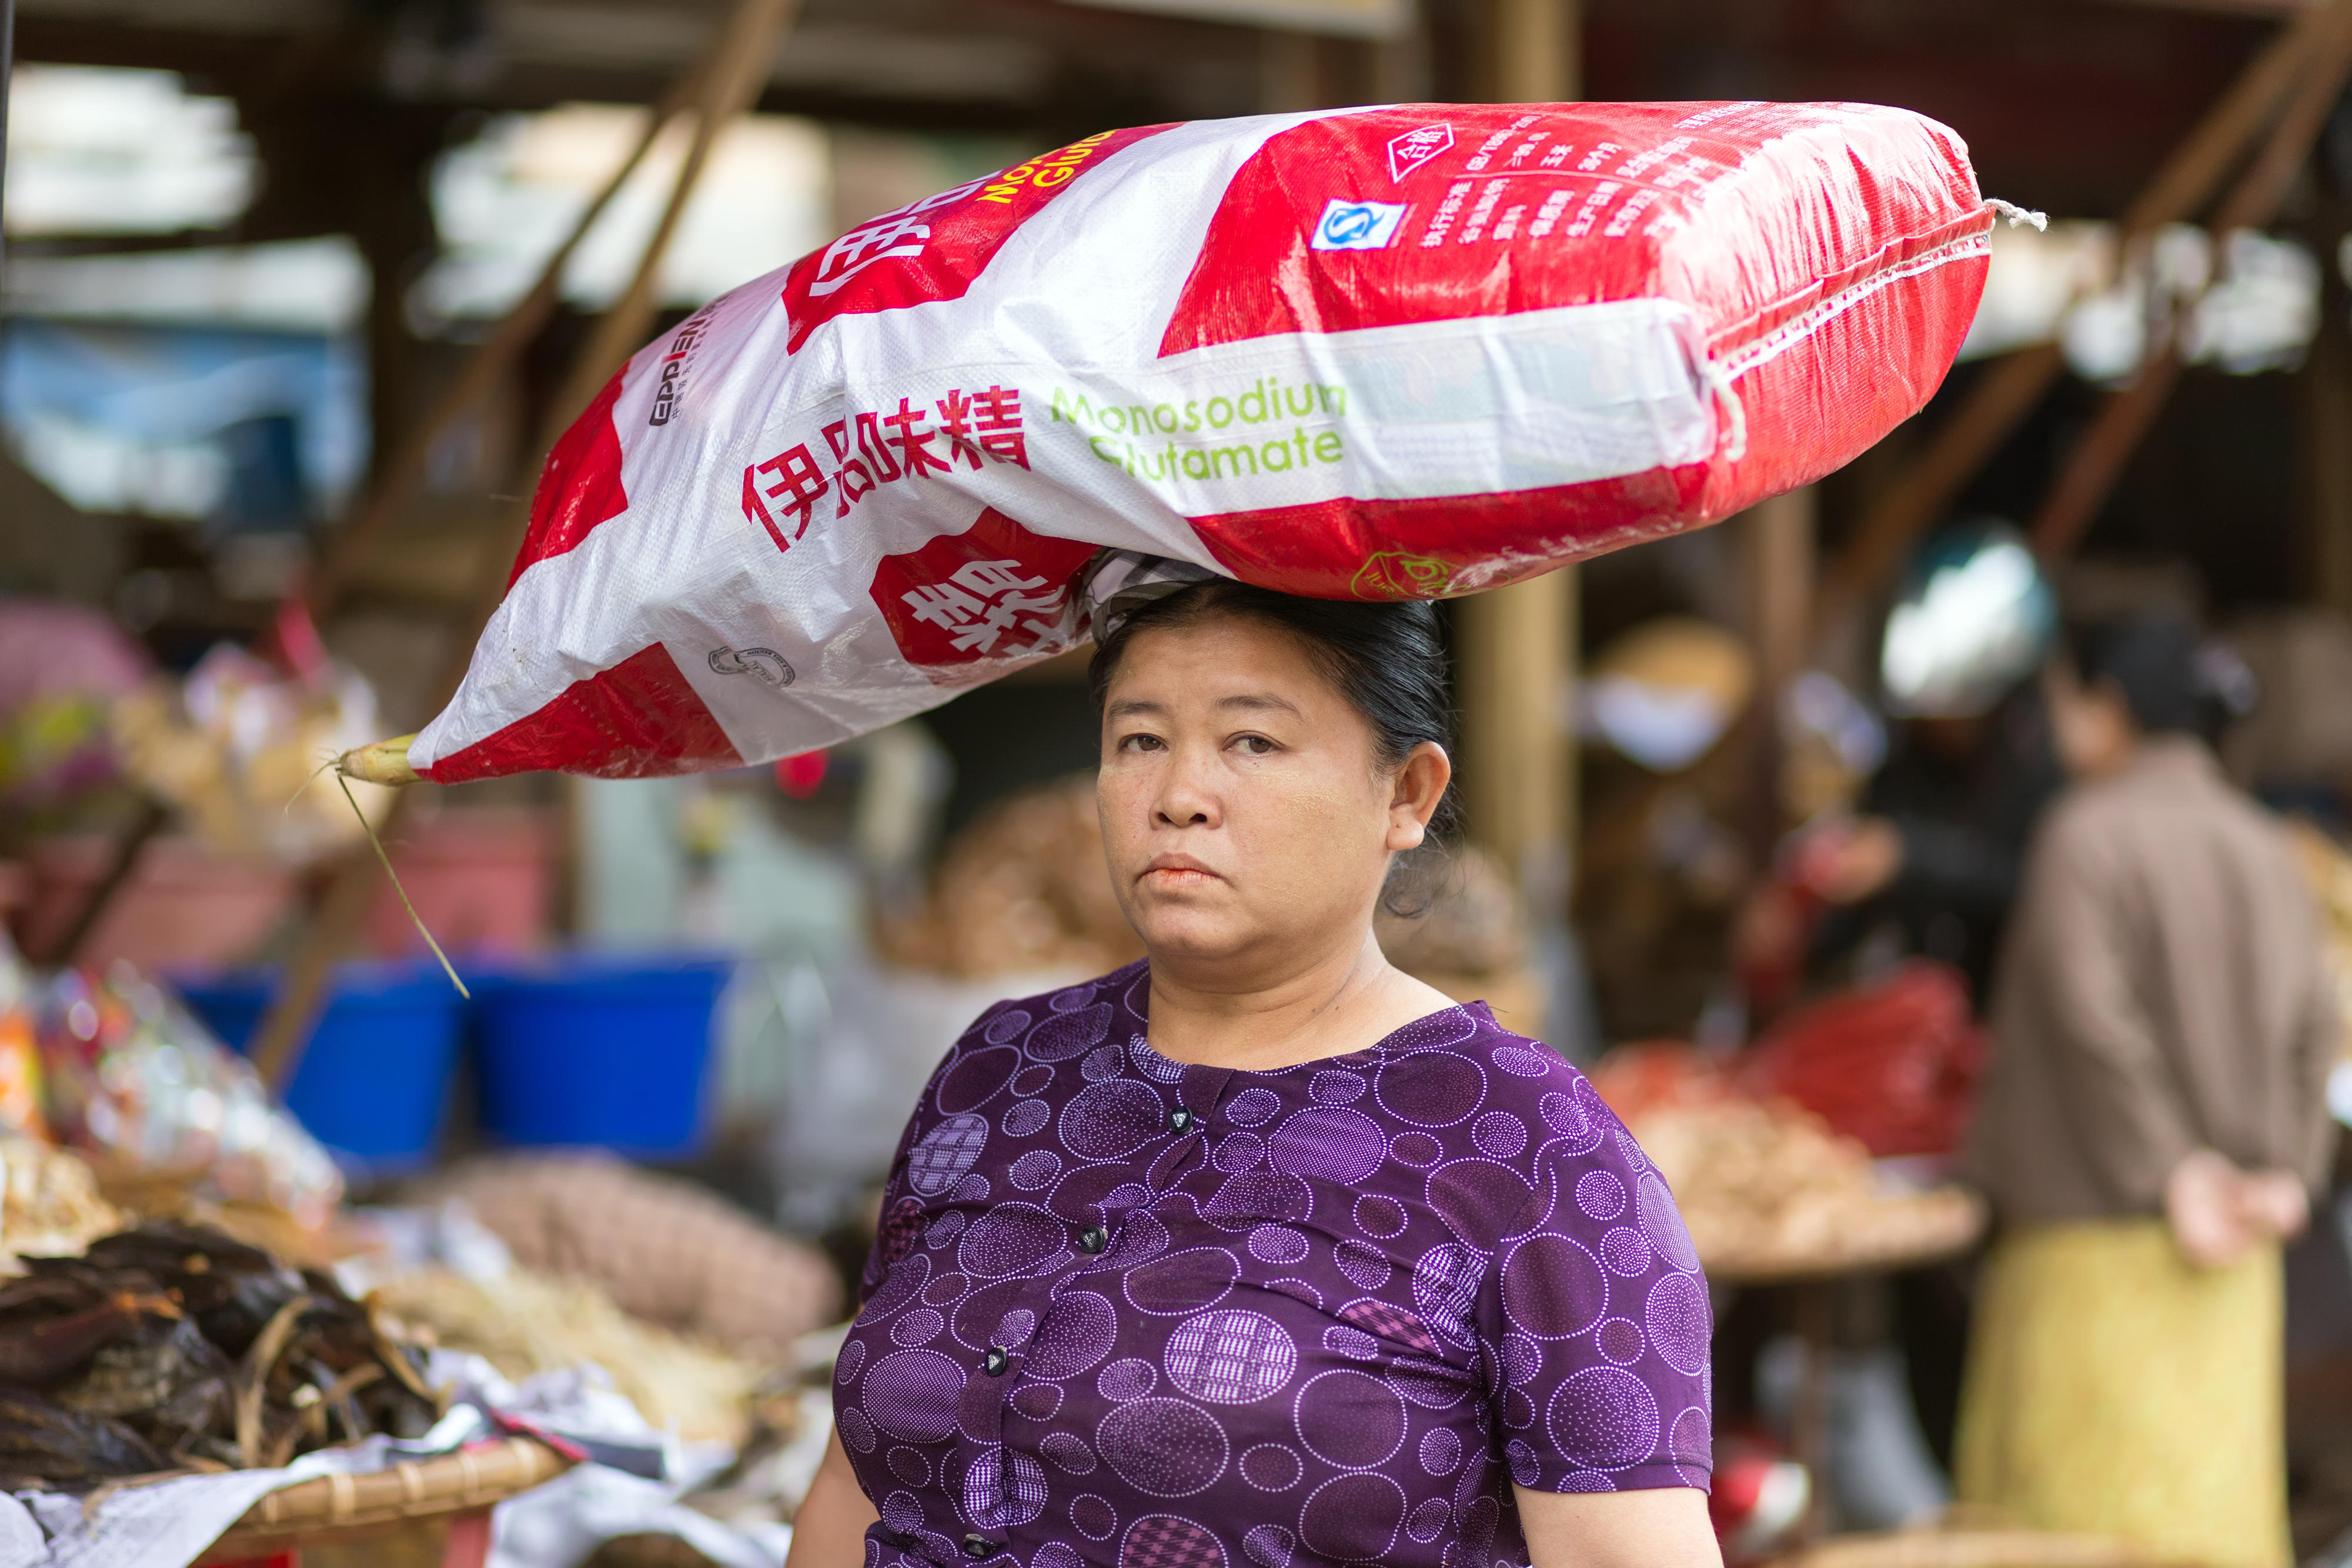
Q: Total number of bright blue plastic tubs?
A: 2